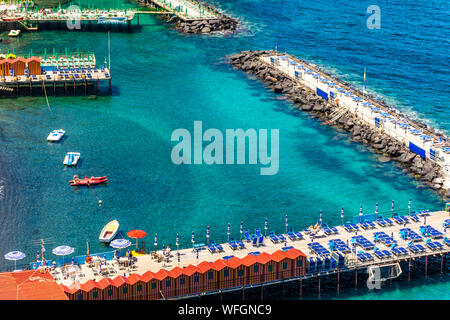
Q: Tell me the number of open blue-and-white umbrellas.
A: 3